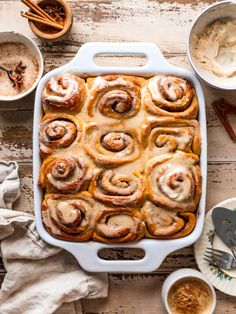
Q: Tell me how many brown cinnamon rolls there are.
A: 12